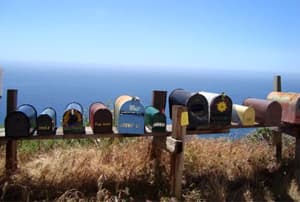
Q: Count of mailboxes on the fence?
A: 11